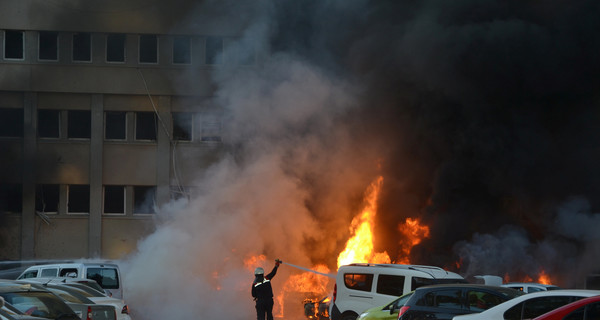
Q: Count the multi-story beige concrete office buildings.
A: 1